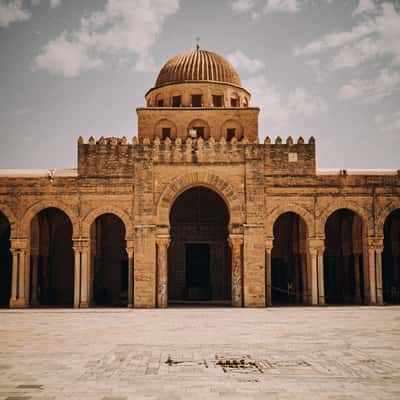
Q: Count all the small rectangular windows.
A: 8